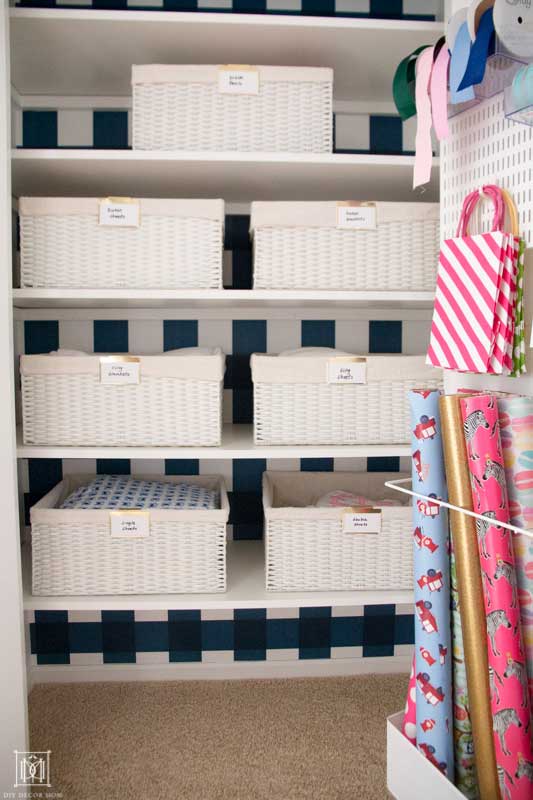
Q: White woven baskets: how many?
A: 7